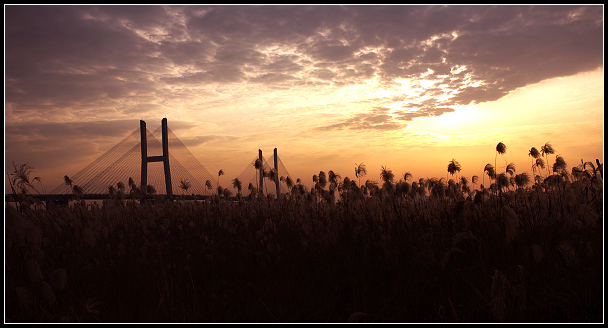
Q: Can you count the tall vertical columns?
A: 4